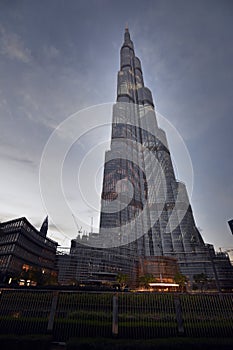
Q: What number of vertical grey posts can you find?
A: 3